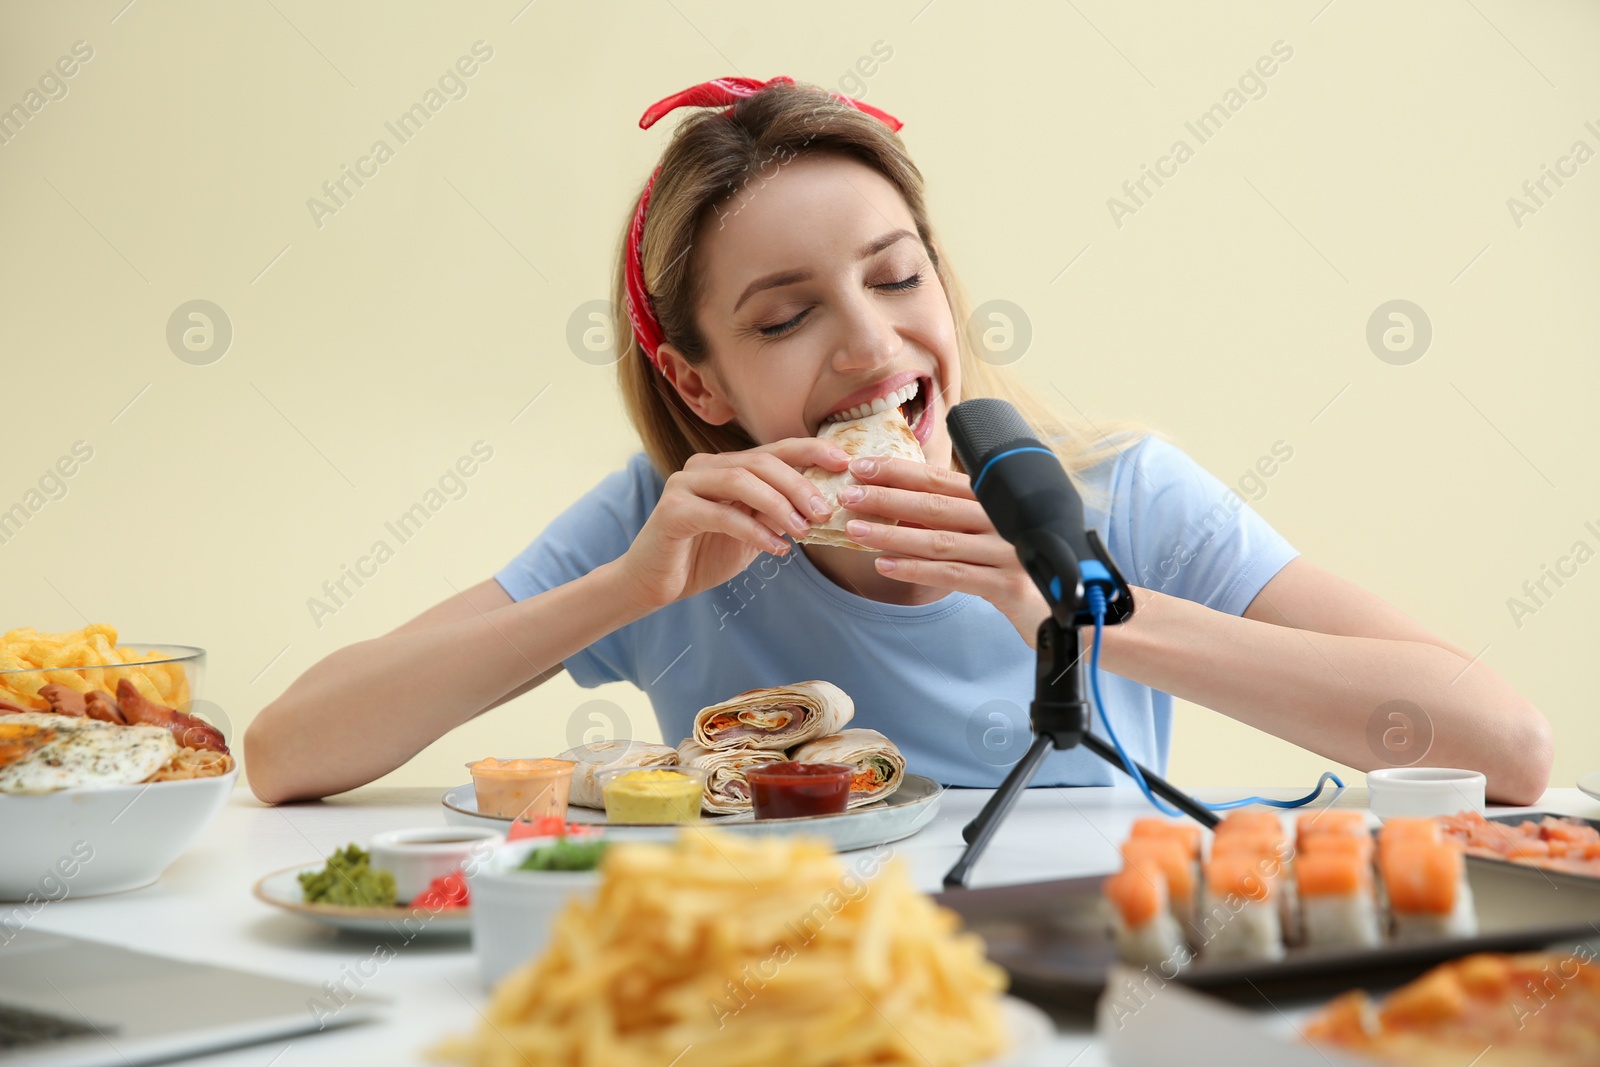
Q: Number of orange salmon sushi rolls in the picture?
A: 11